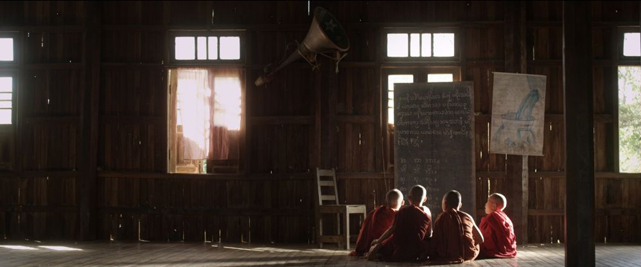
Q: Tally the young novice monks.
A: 4